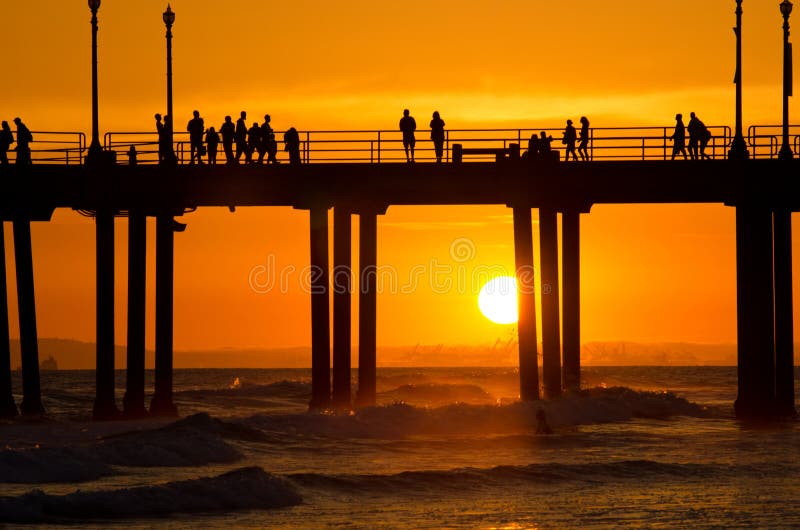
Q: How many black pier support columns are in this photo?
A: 13